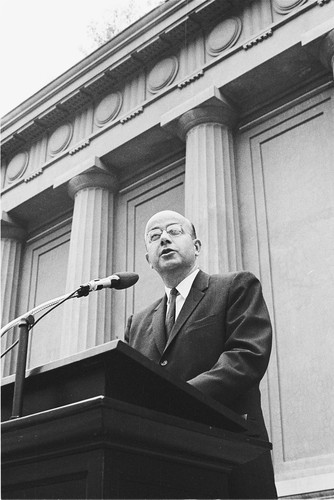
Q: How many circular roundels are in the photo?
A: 6